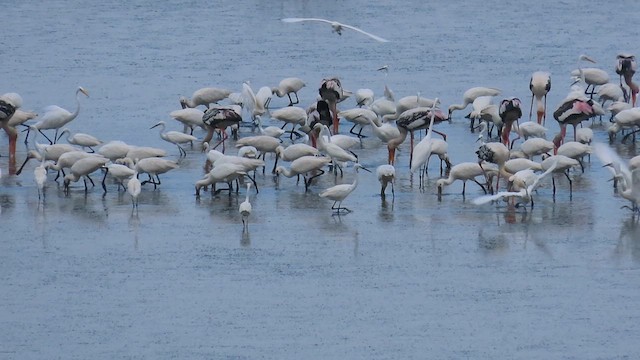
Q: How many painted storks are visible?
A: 10